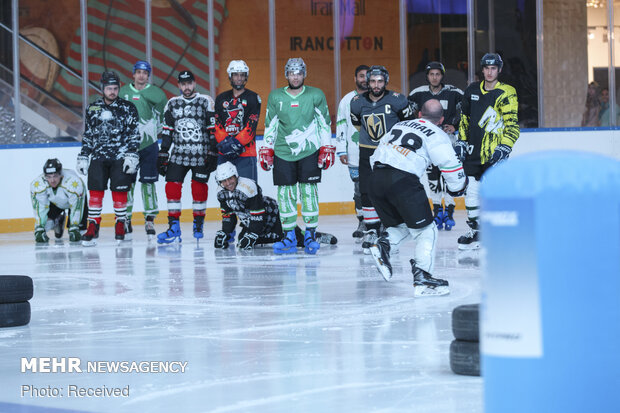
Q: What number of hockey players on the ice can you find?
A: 12